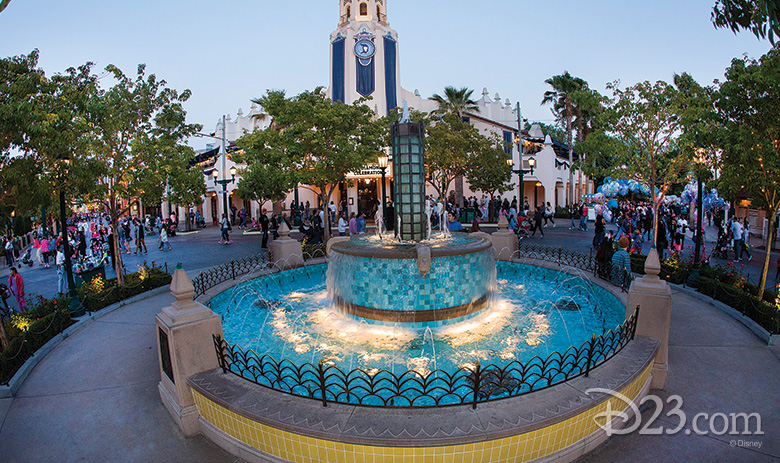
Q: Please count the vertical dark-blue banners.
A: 3